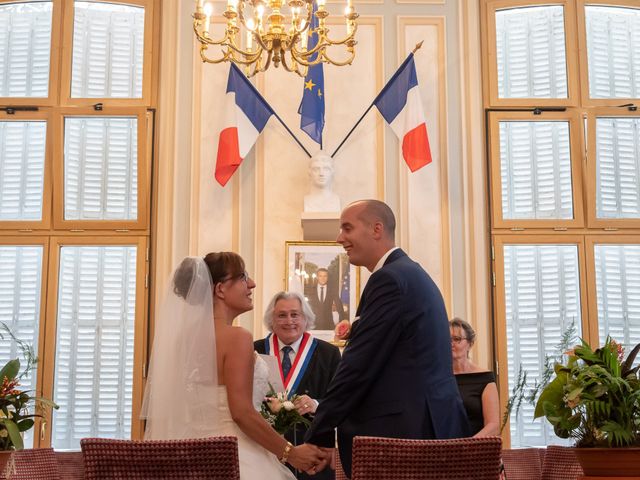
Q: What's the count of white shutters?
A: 12